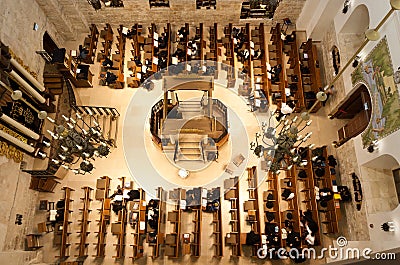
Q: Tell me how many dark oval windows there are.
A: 2